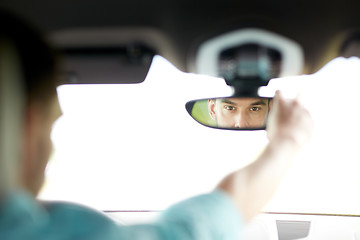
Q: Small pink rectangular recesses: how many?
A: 0